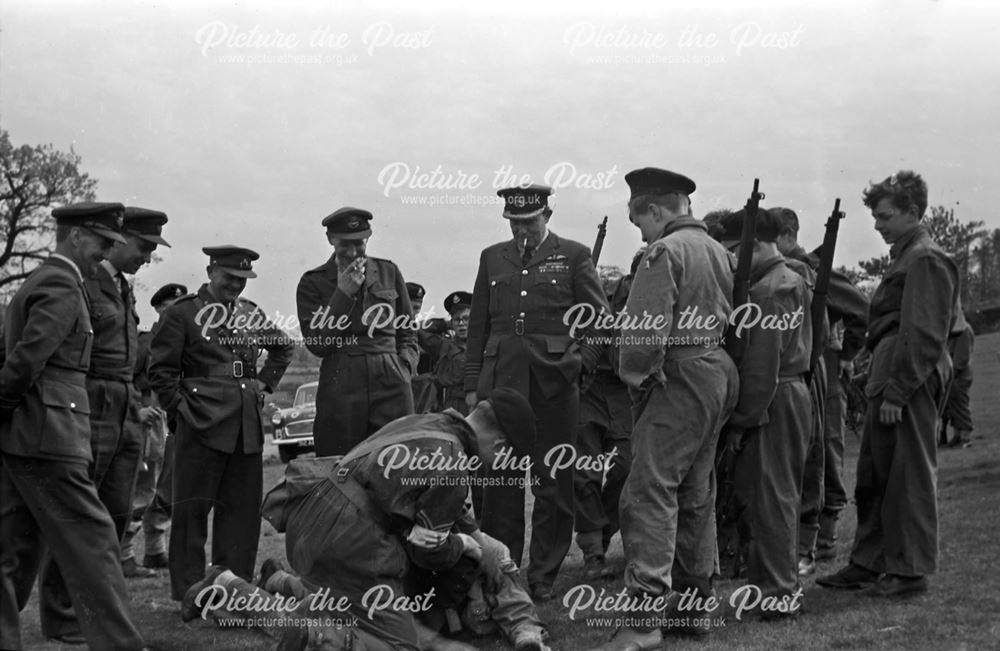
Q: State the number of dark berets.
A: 6